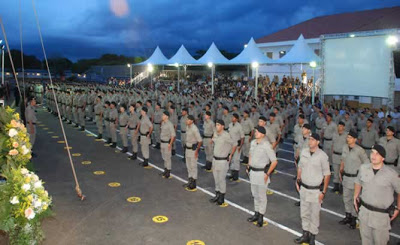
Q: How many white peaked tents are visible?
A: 5